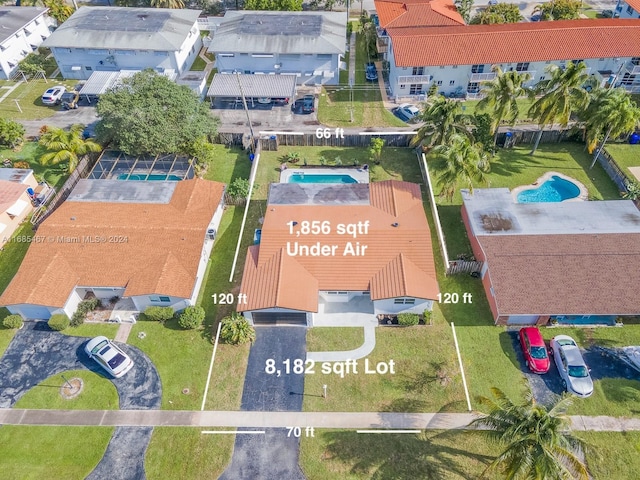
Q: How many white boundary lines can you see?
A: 8